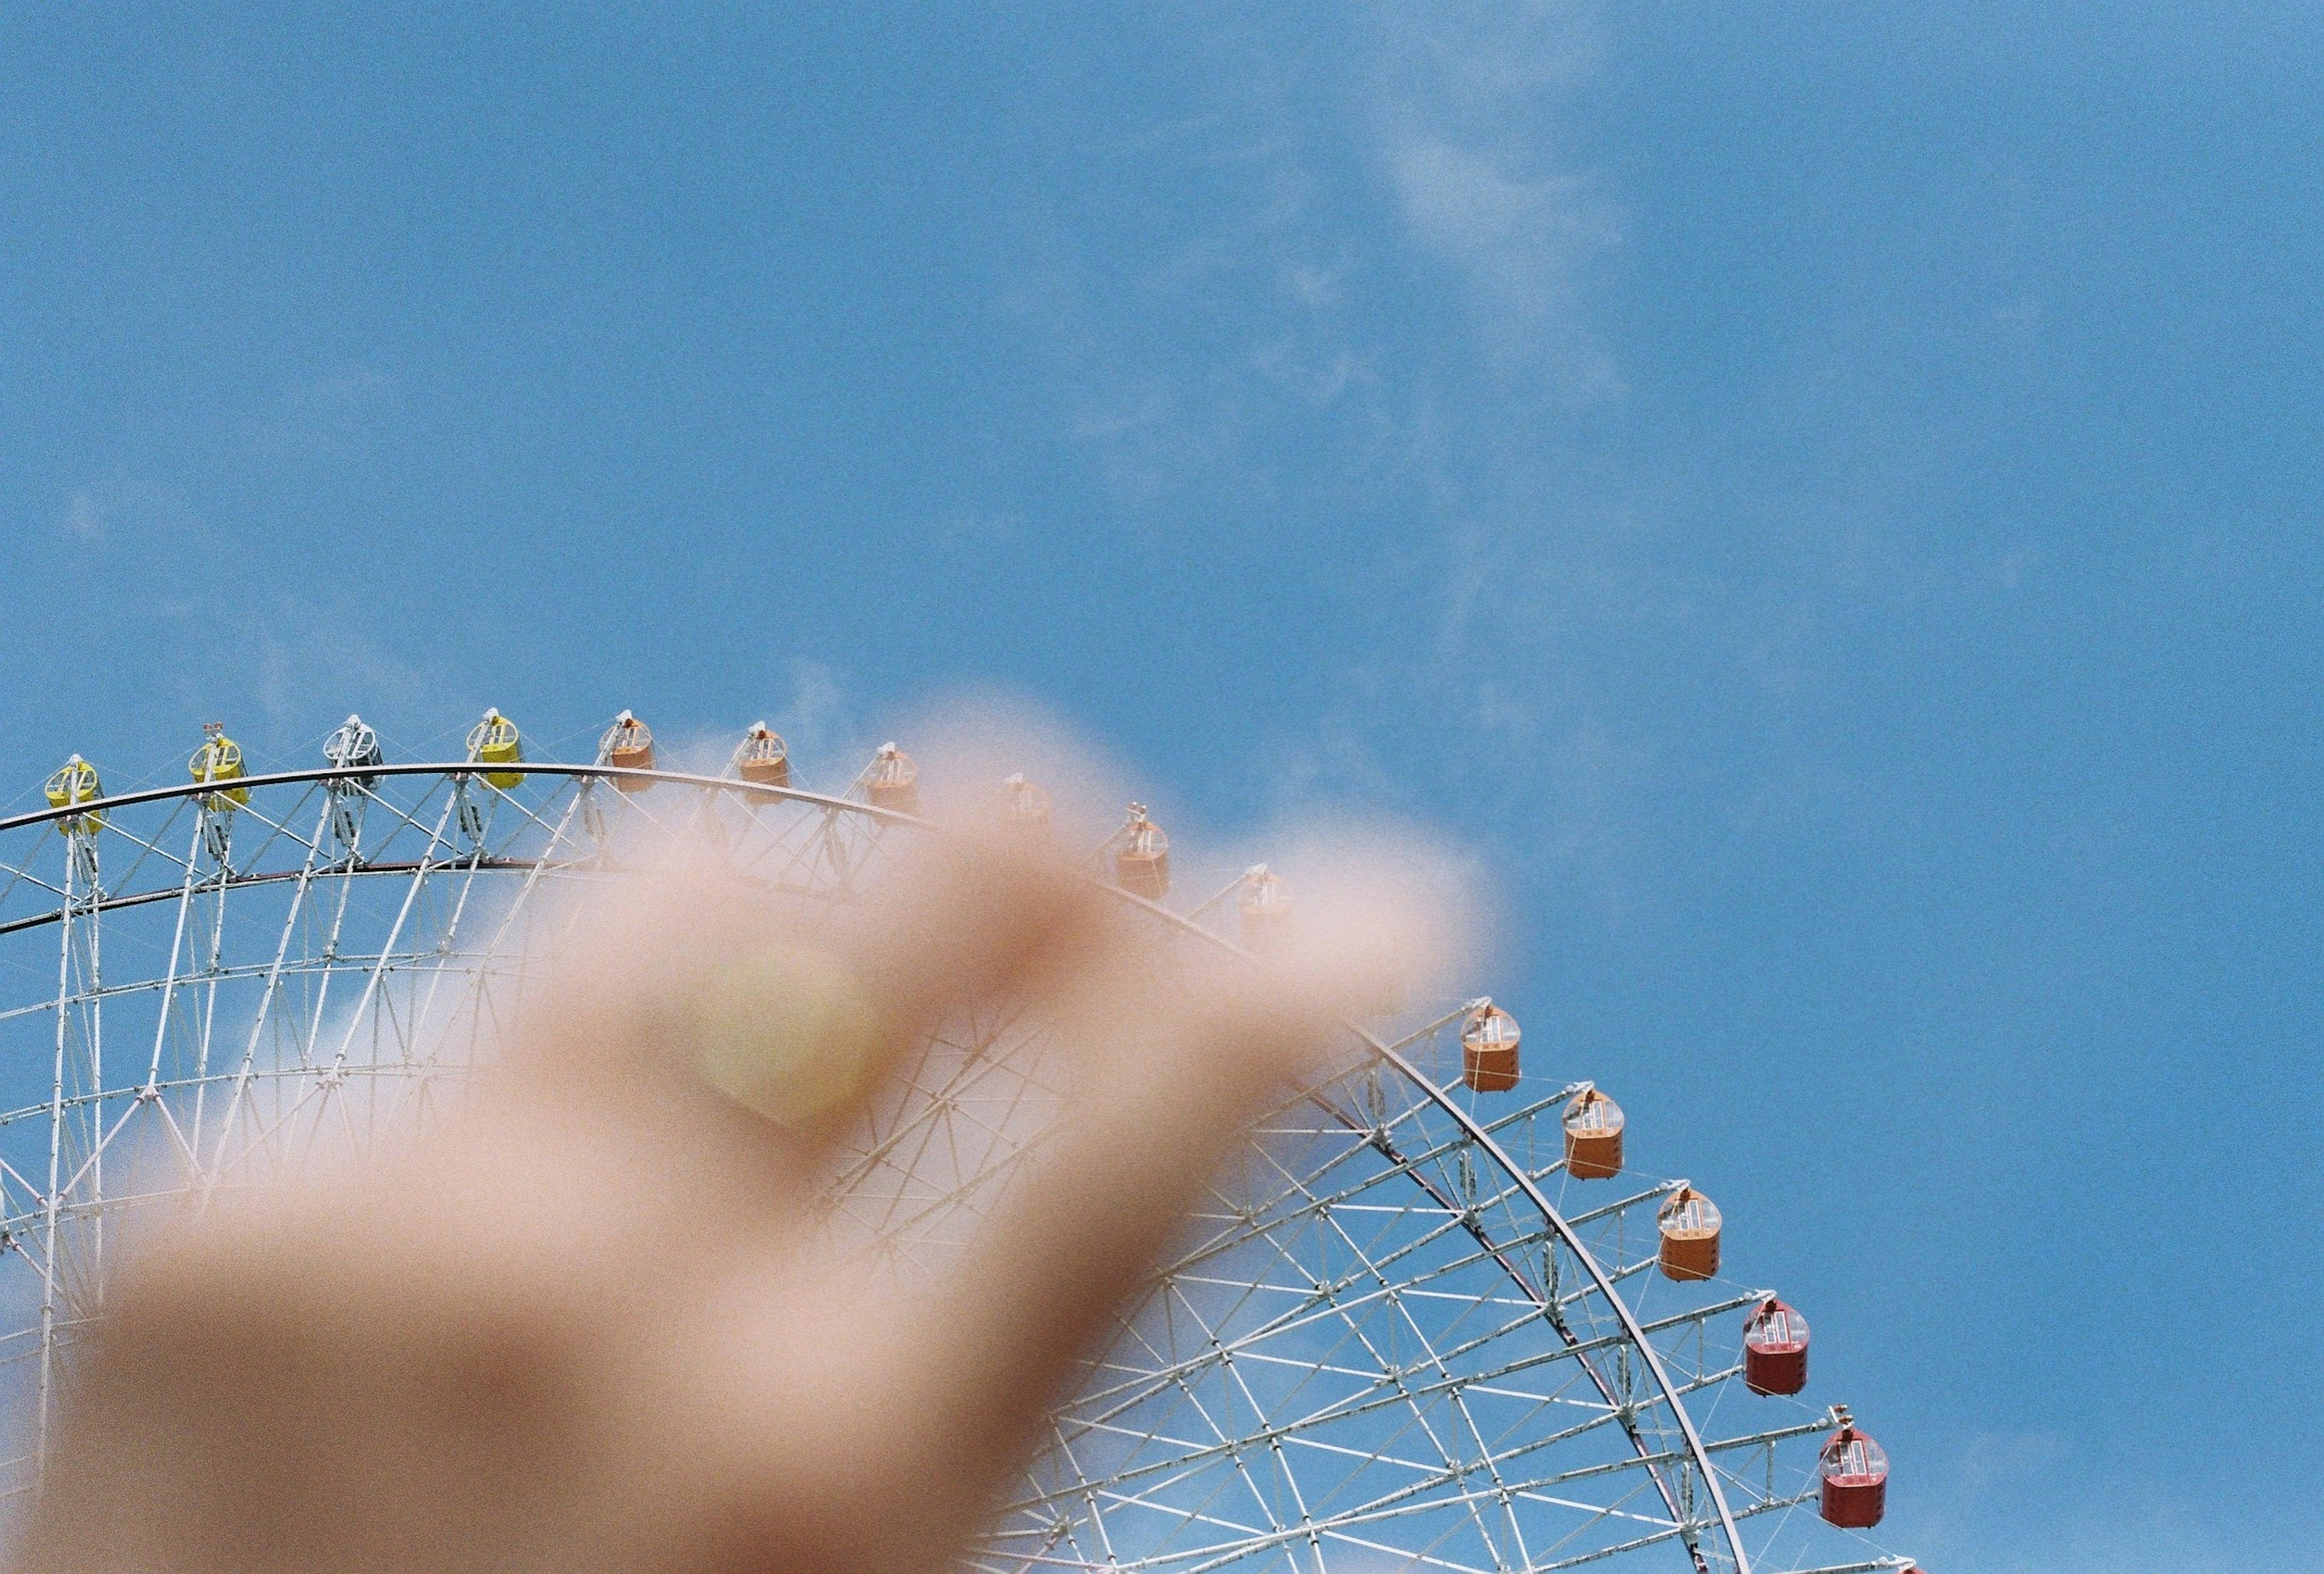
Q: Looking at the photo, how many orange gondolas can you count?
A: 9